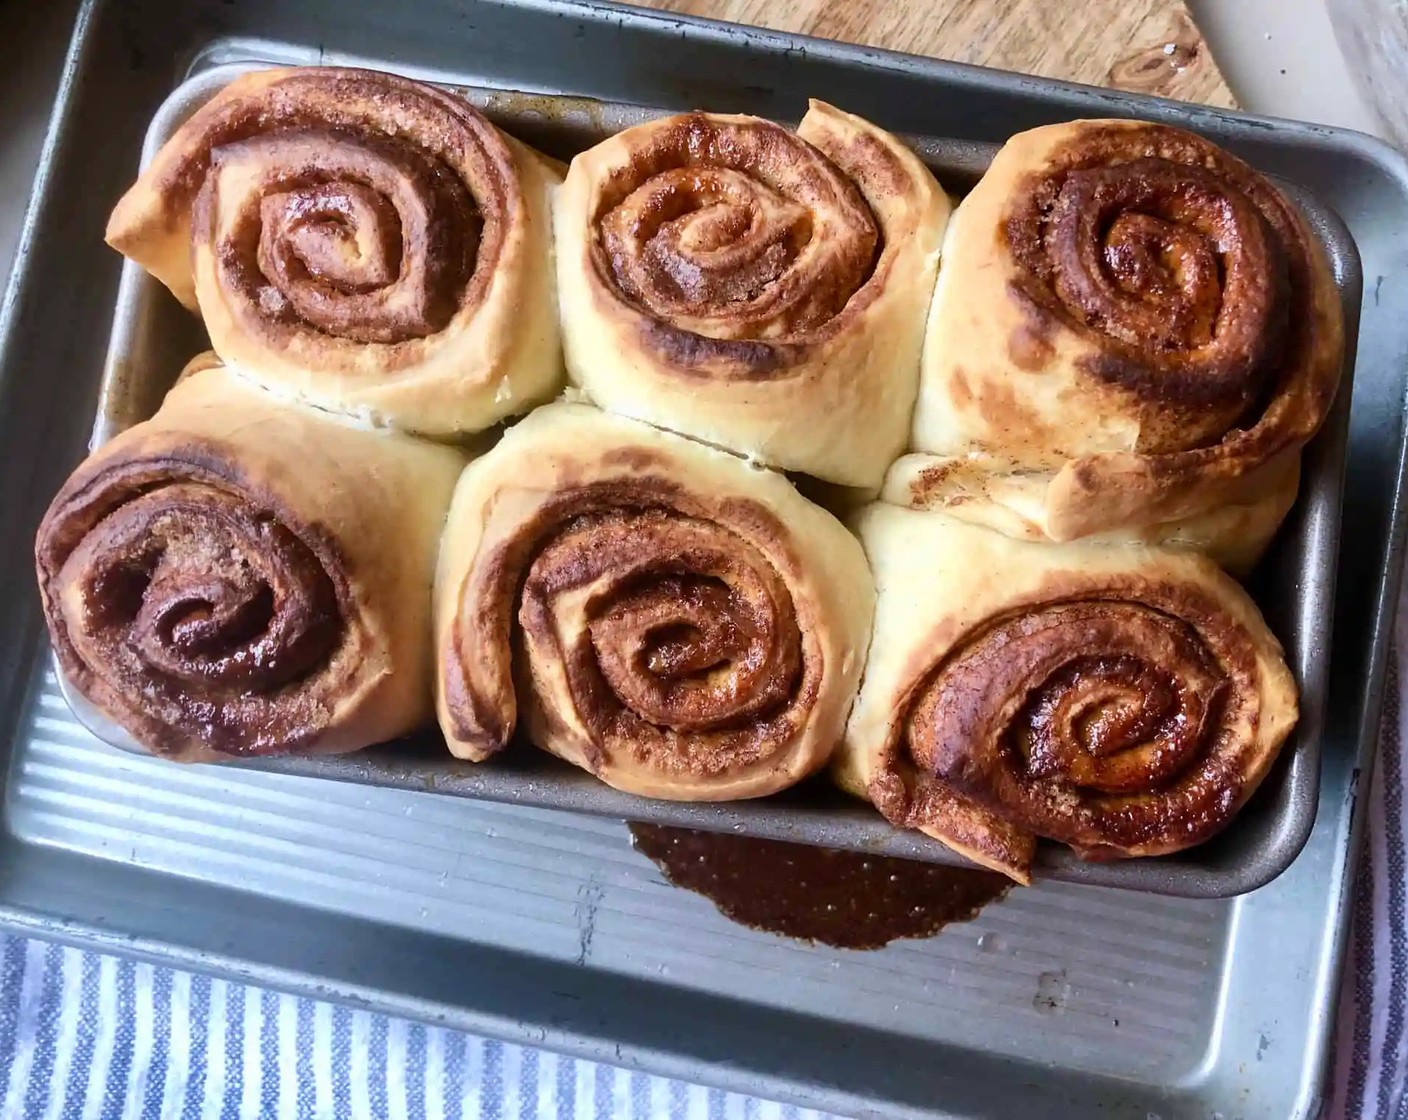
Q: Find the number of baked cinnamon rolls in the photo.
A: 6